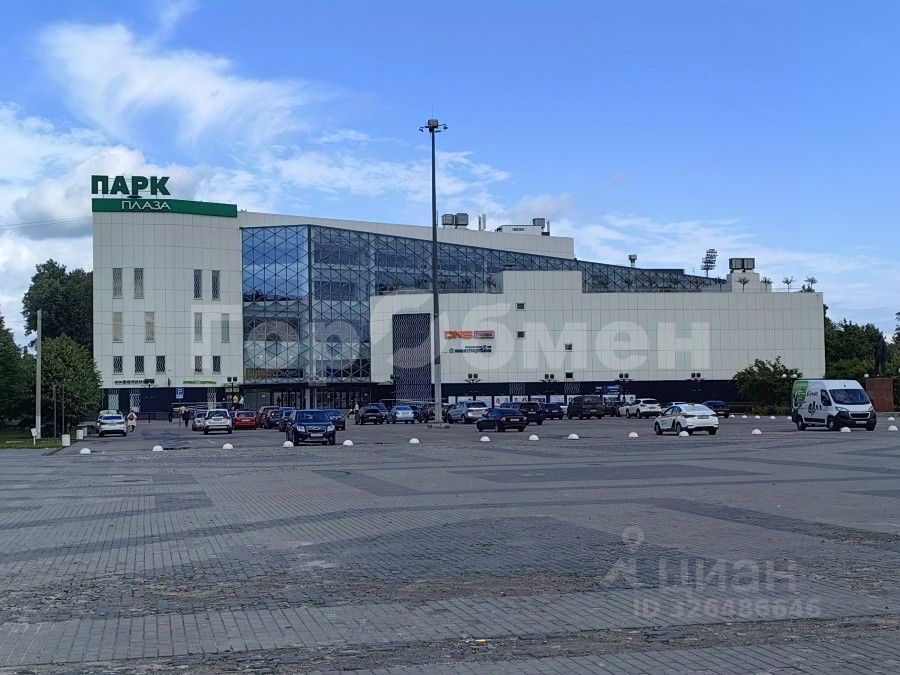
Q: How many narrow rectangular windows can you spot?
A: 13